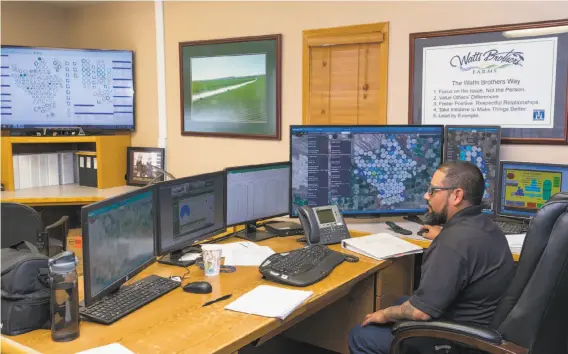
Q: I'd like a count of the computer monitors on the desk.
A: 6